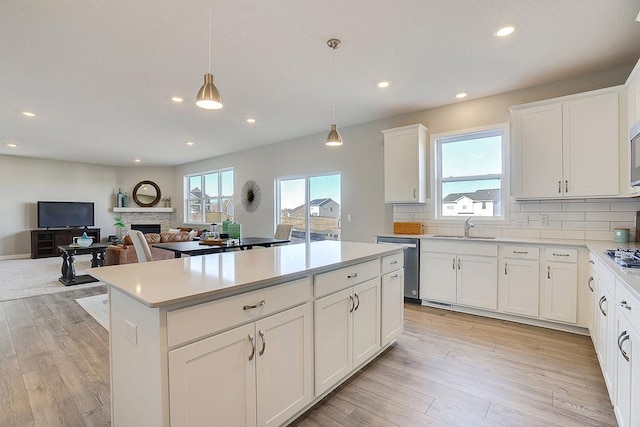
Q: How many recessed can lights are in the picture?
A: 9